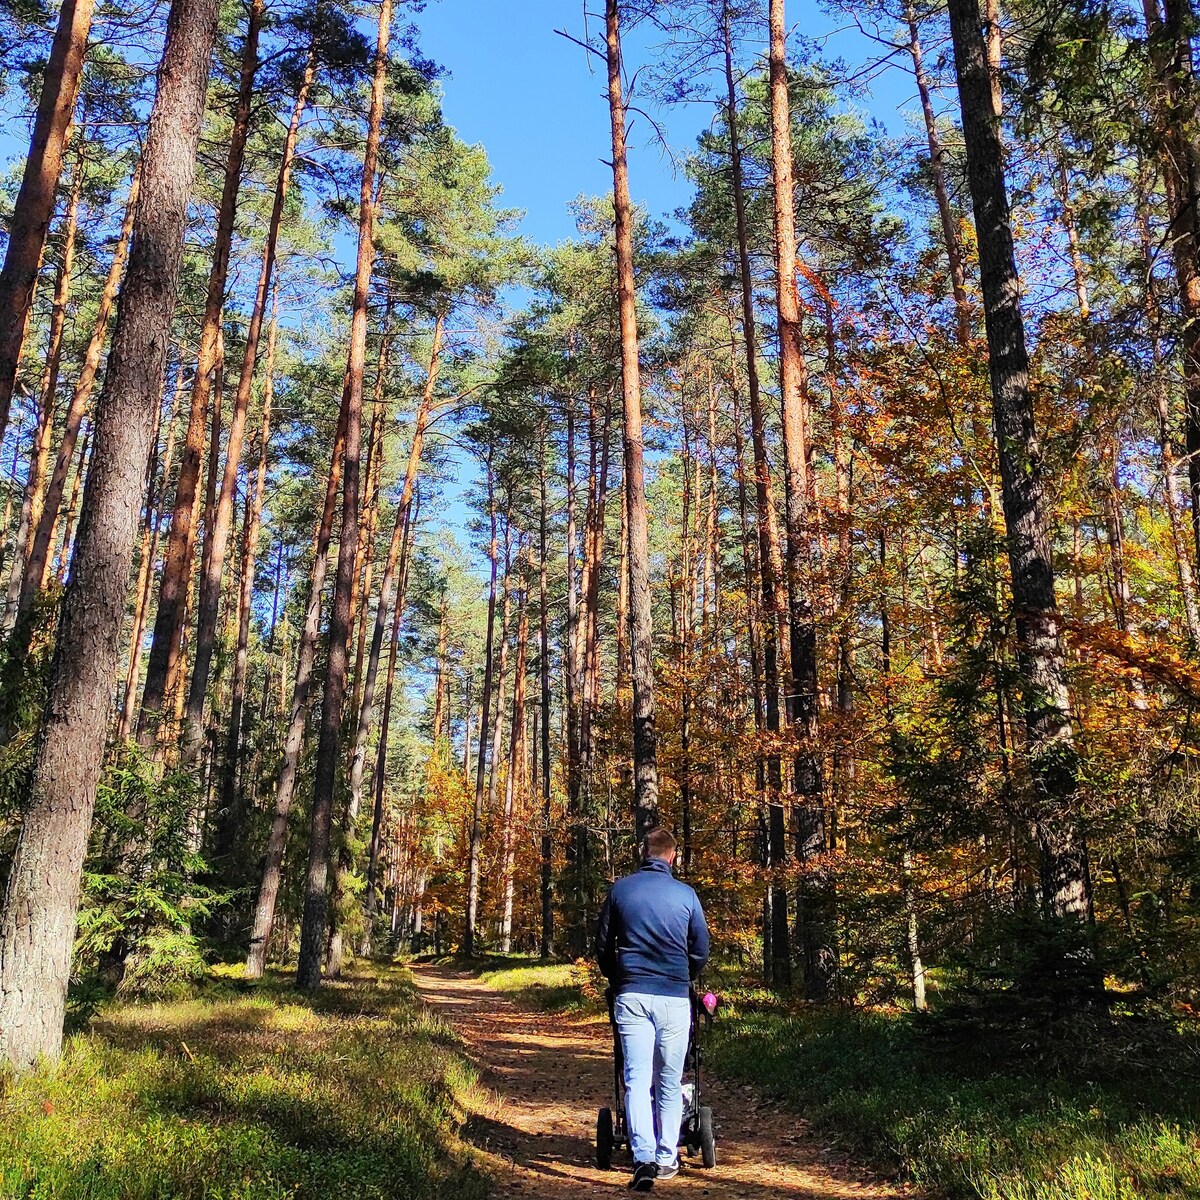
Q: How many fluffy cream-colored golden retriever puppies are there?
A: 0